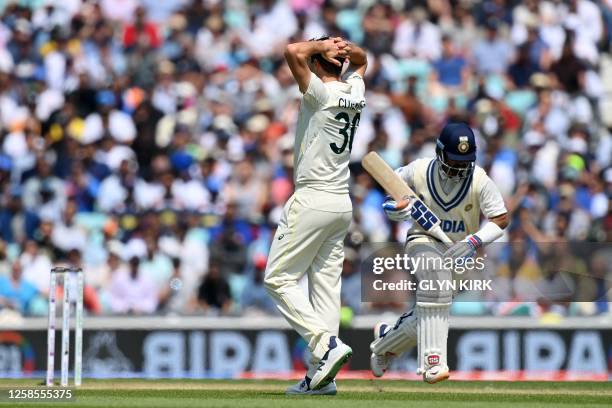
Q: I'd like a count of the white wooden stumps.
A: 3